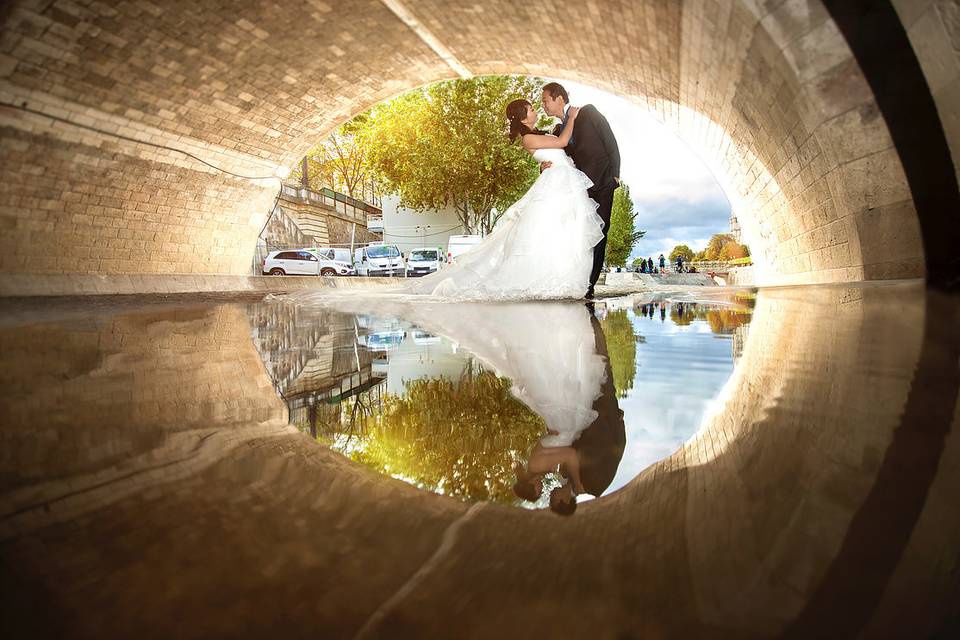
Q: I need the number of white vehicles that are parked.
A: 5